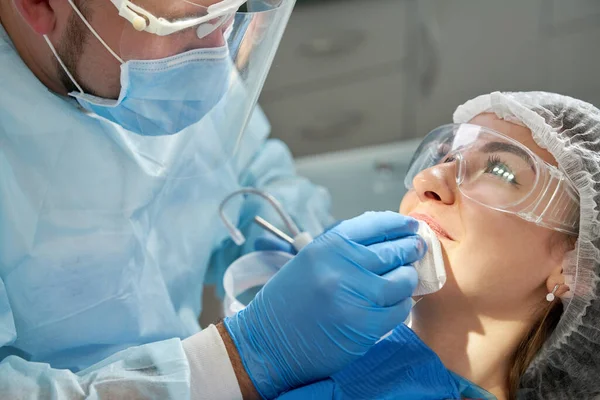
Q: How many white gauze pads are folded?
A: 1